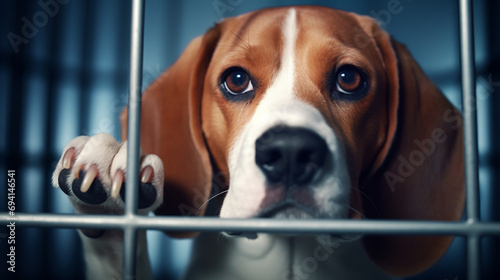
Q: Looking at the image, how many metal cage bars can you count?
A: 3